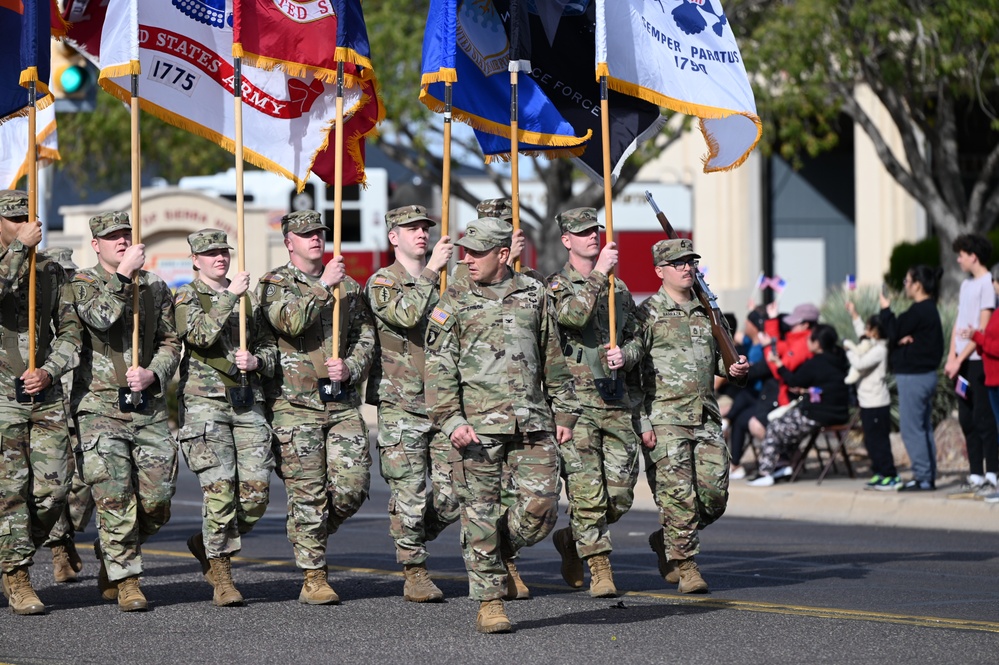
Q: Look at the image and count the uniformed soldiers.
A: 10